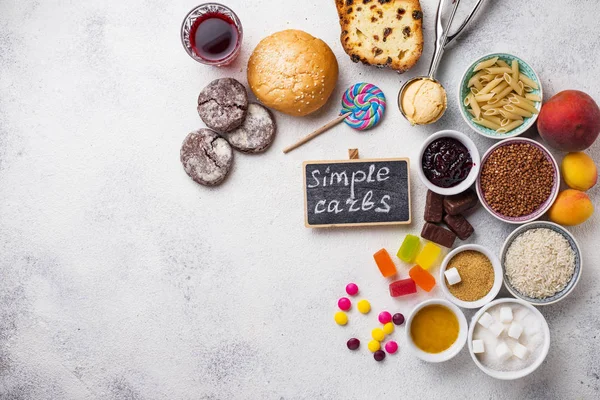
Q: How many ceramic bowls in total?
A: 7